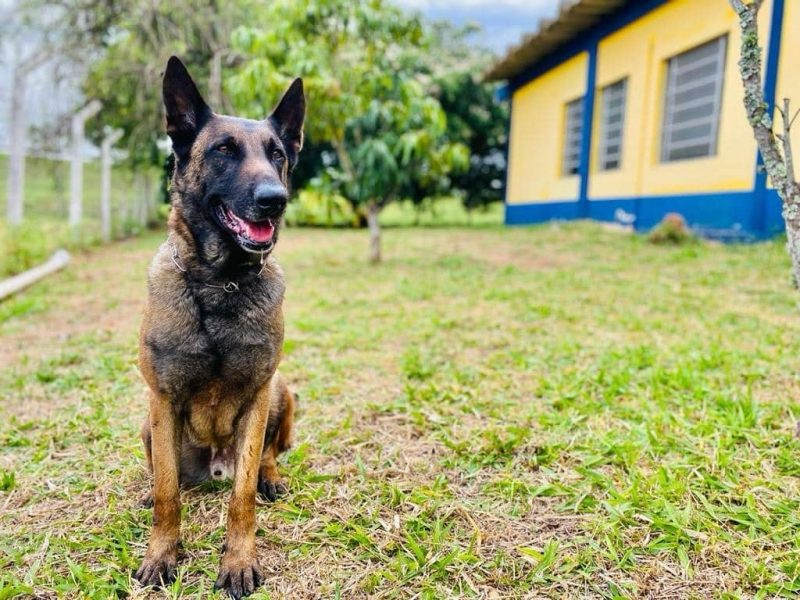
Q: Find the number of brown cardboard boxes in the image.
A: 0